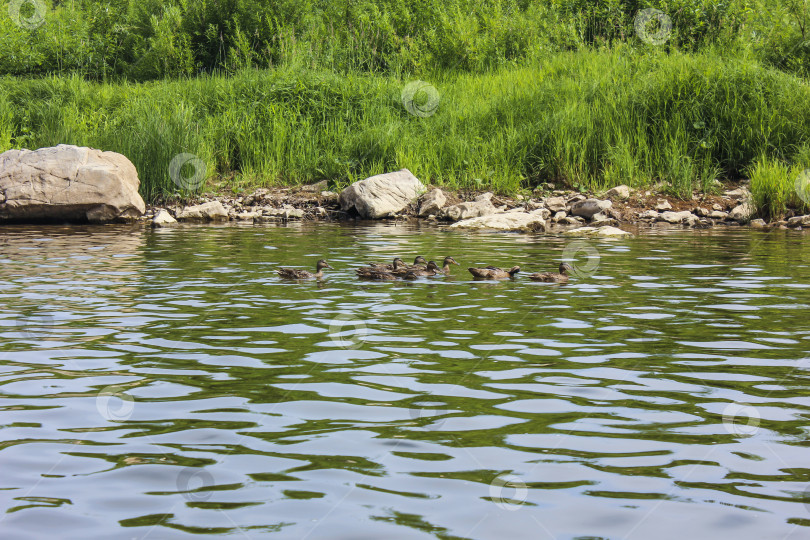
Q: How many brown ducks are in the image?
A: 8